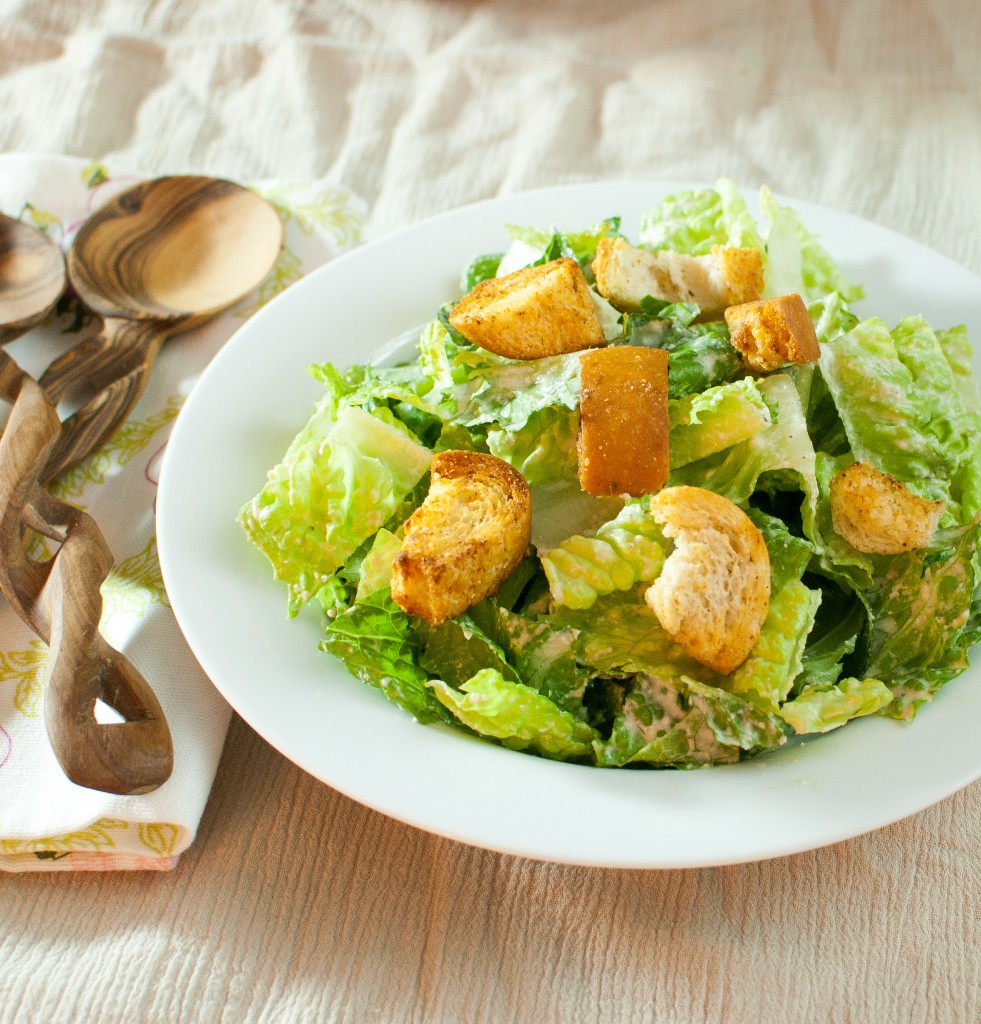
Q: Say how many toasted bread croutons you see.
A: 7